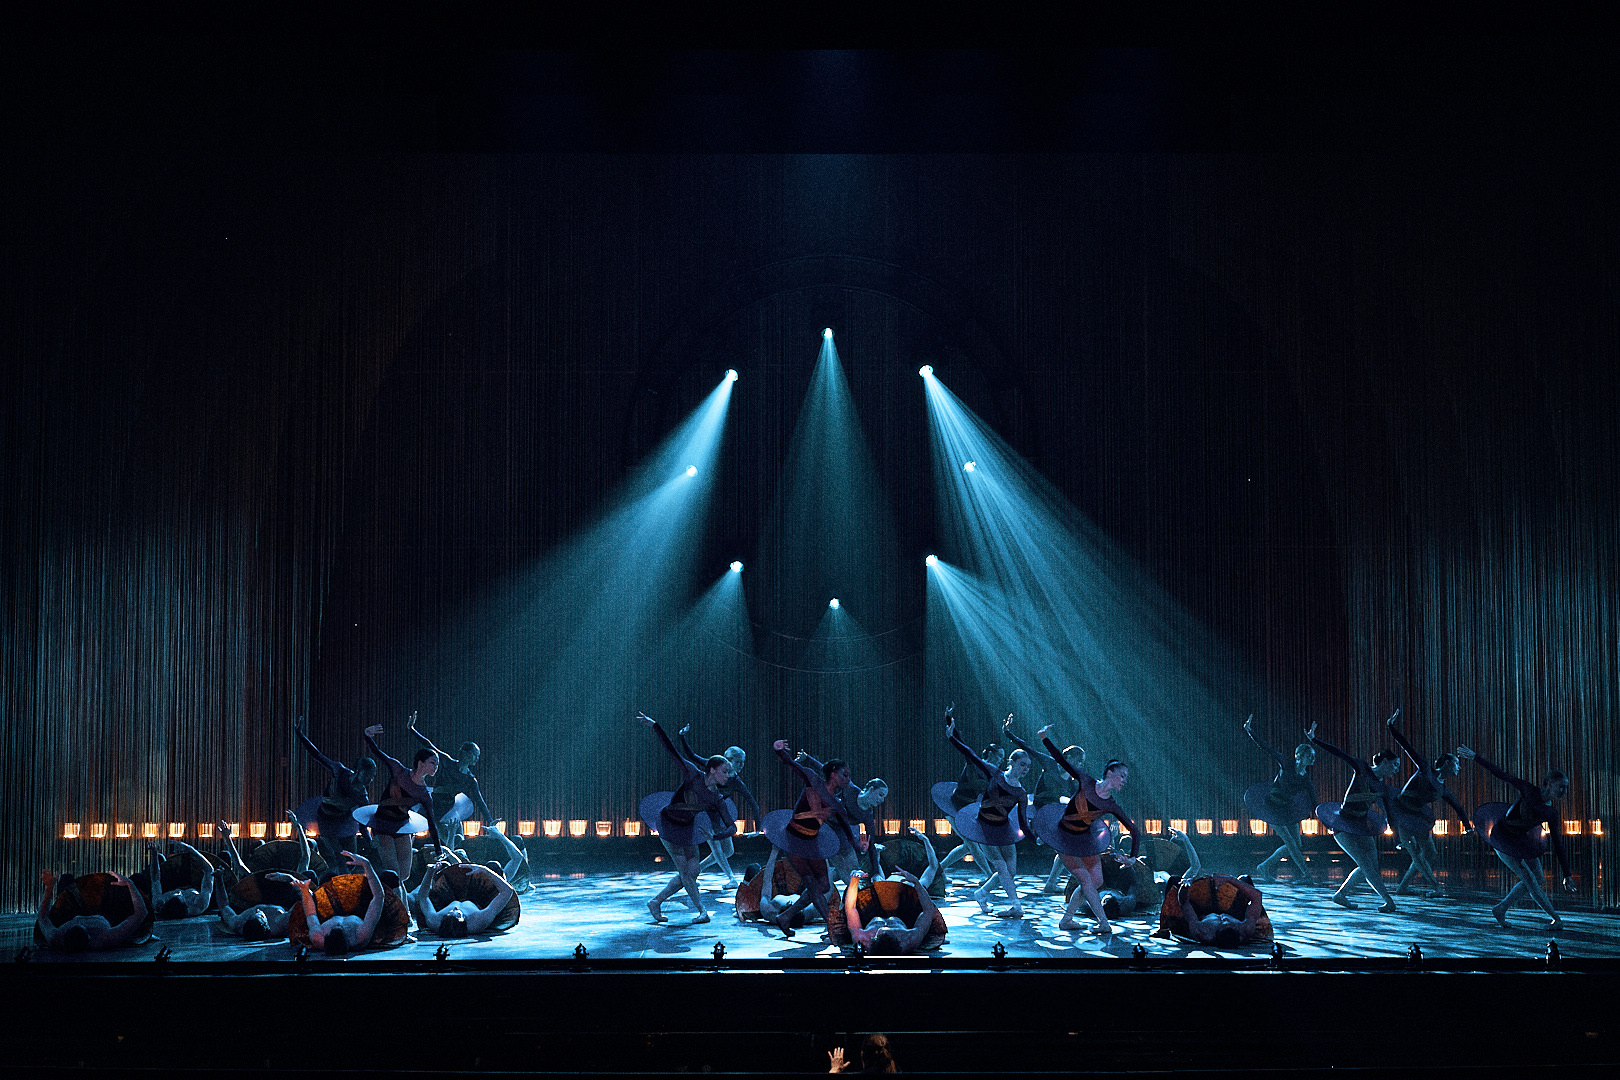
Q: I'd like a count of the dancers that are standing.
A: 15